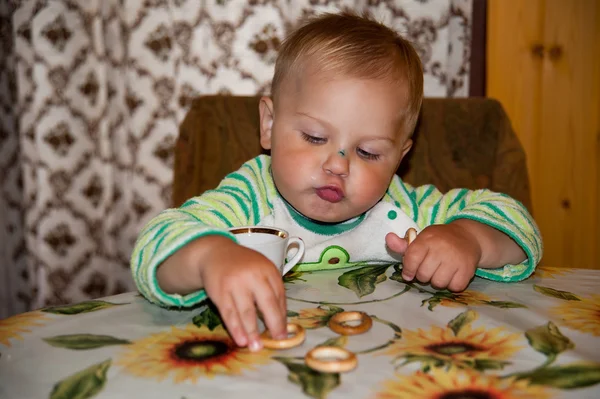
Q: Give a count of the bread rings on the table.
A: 3